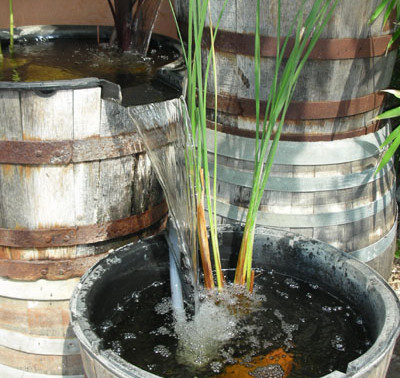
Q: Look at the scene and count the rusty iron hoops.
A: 6